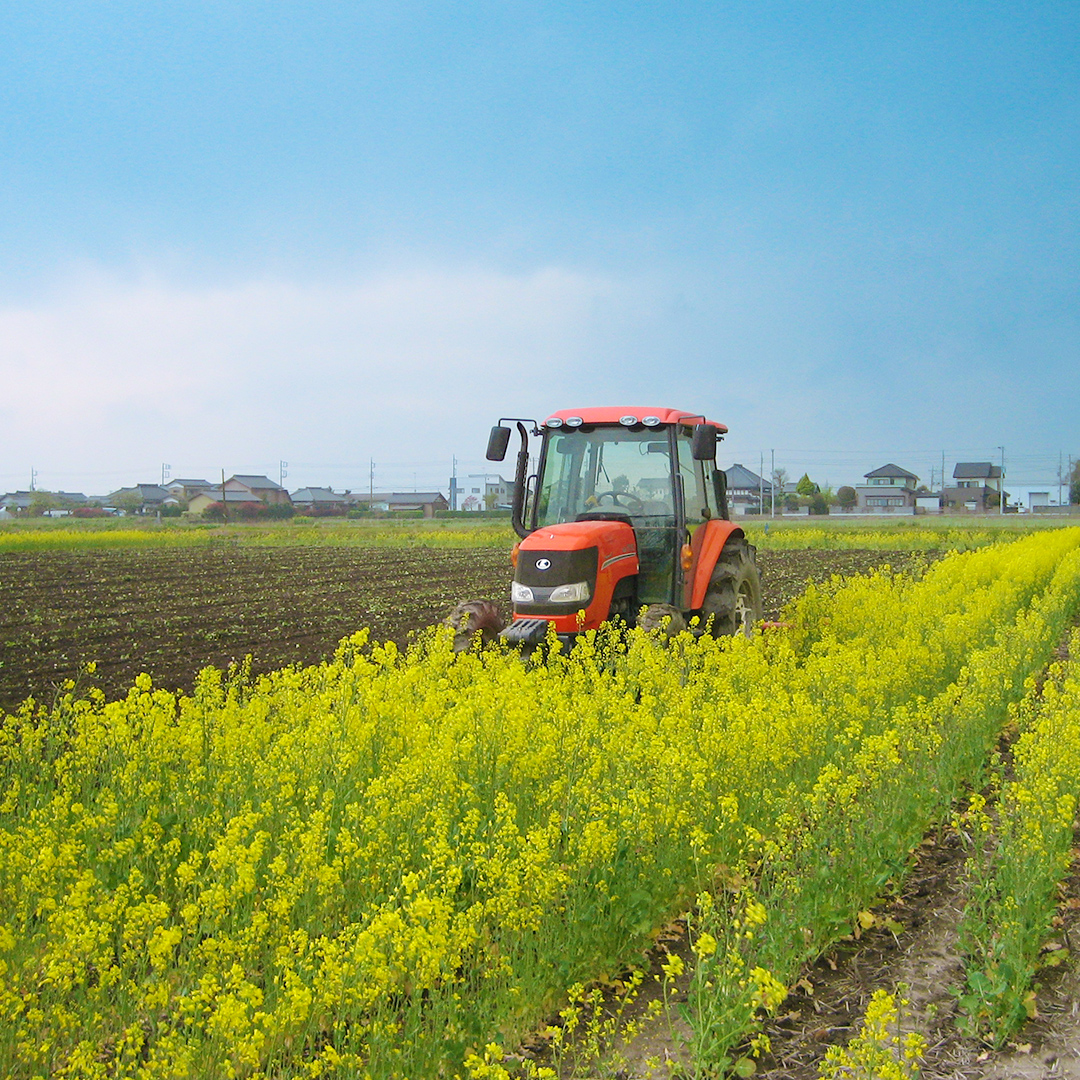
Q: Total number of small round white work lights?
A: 4